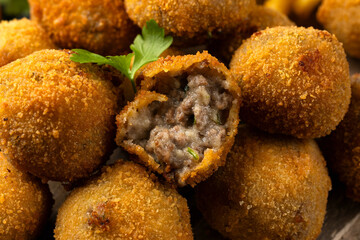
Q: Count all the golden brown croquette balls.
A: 12